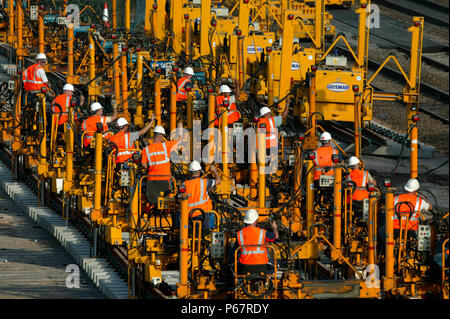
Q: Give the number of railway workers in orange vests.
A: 13